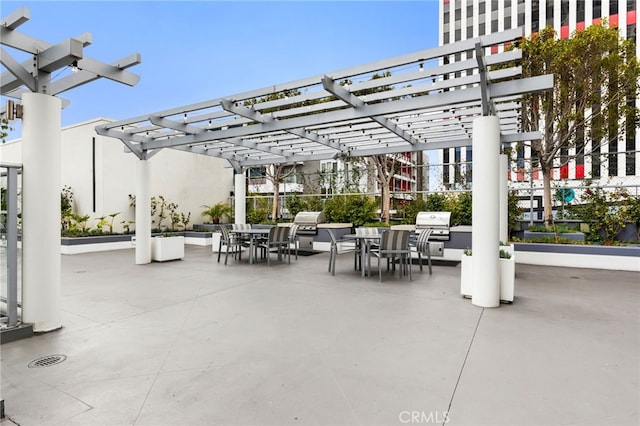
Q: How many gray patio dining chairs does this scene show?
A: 8